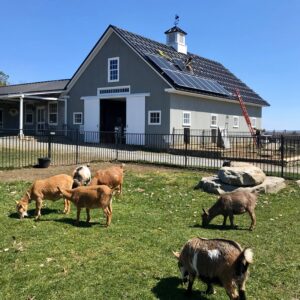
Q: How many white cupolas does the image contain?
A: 1